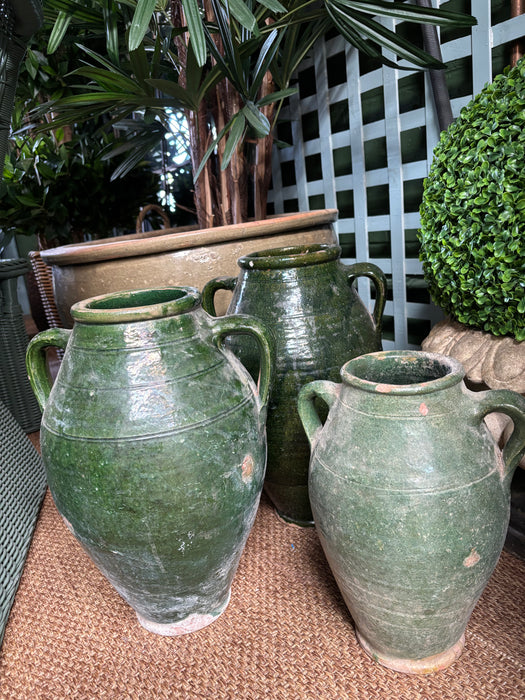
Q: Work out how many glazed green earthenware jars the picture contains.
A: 3